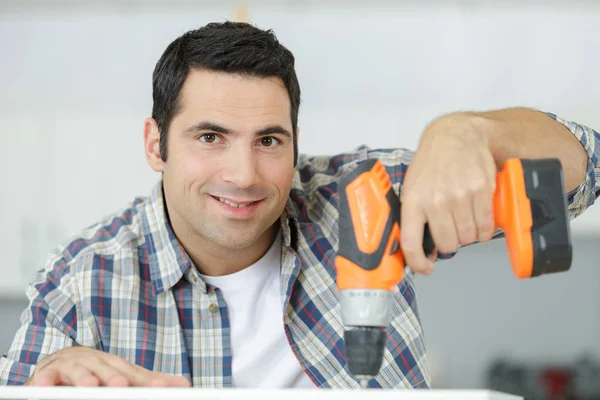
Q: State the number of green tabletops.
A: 0